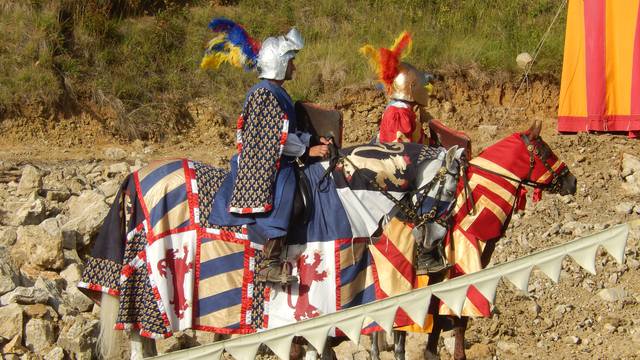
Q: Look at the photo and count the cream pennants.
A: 13